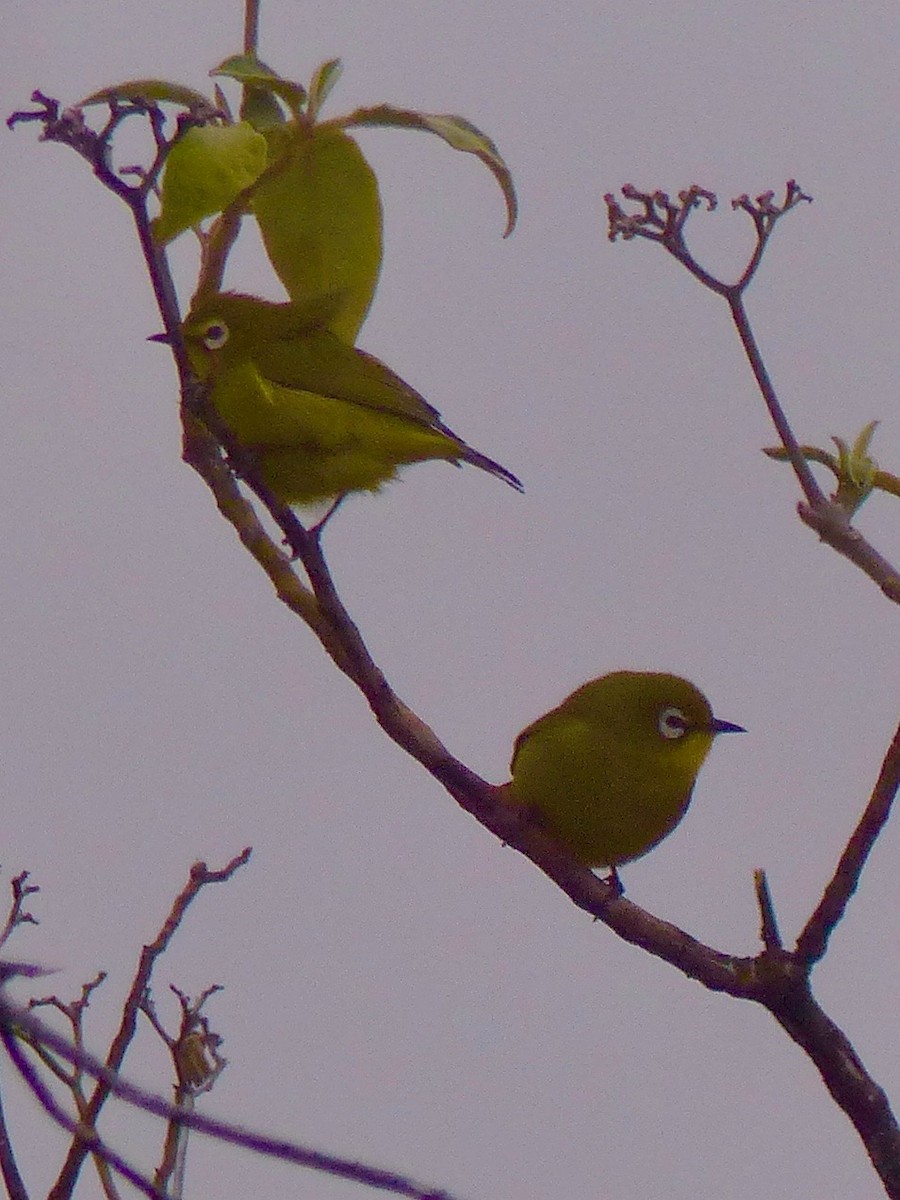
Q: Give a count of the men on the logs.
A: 0